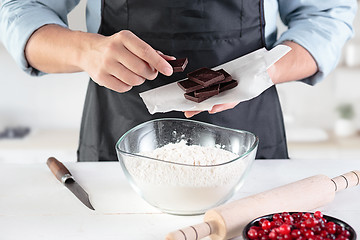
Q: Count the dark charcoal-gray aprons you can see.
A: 1